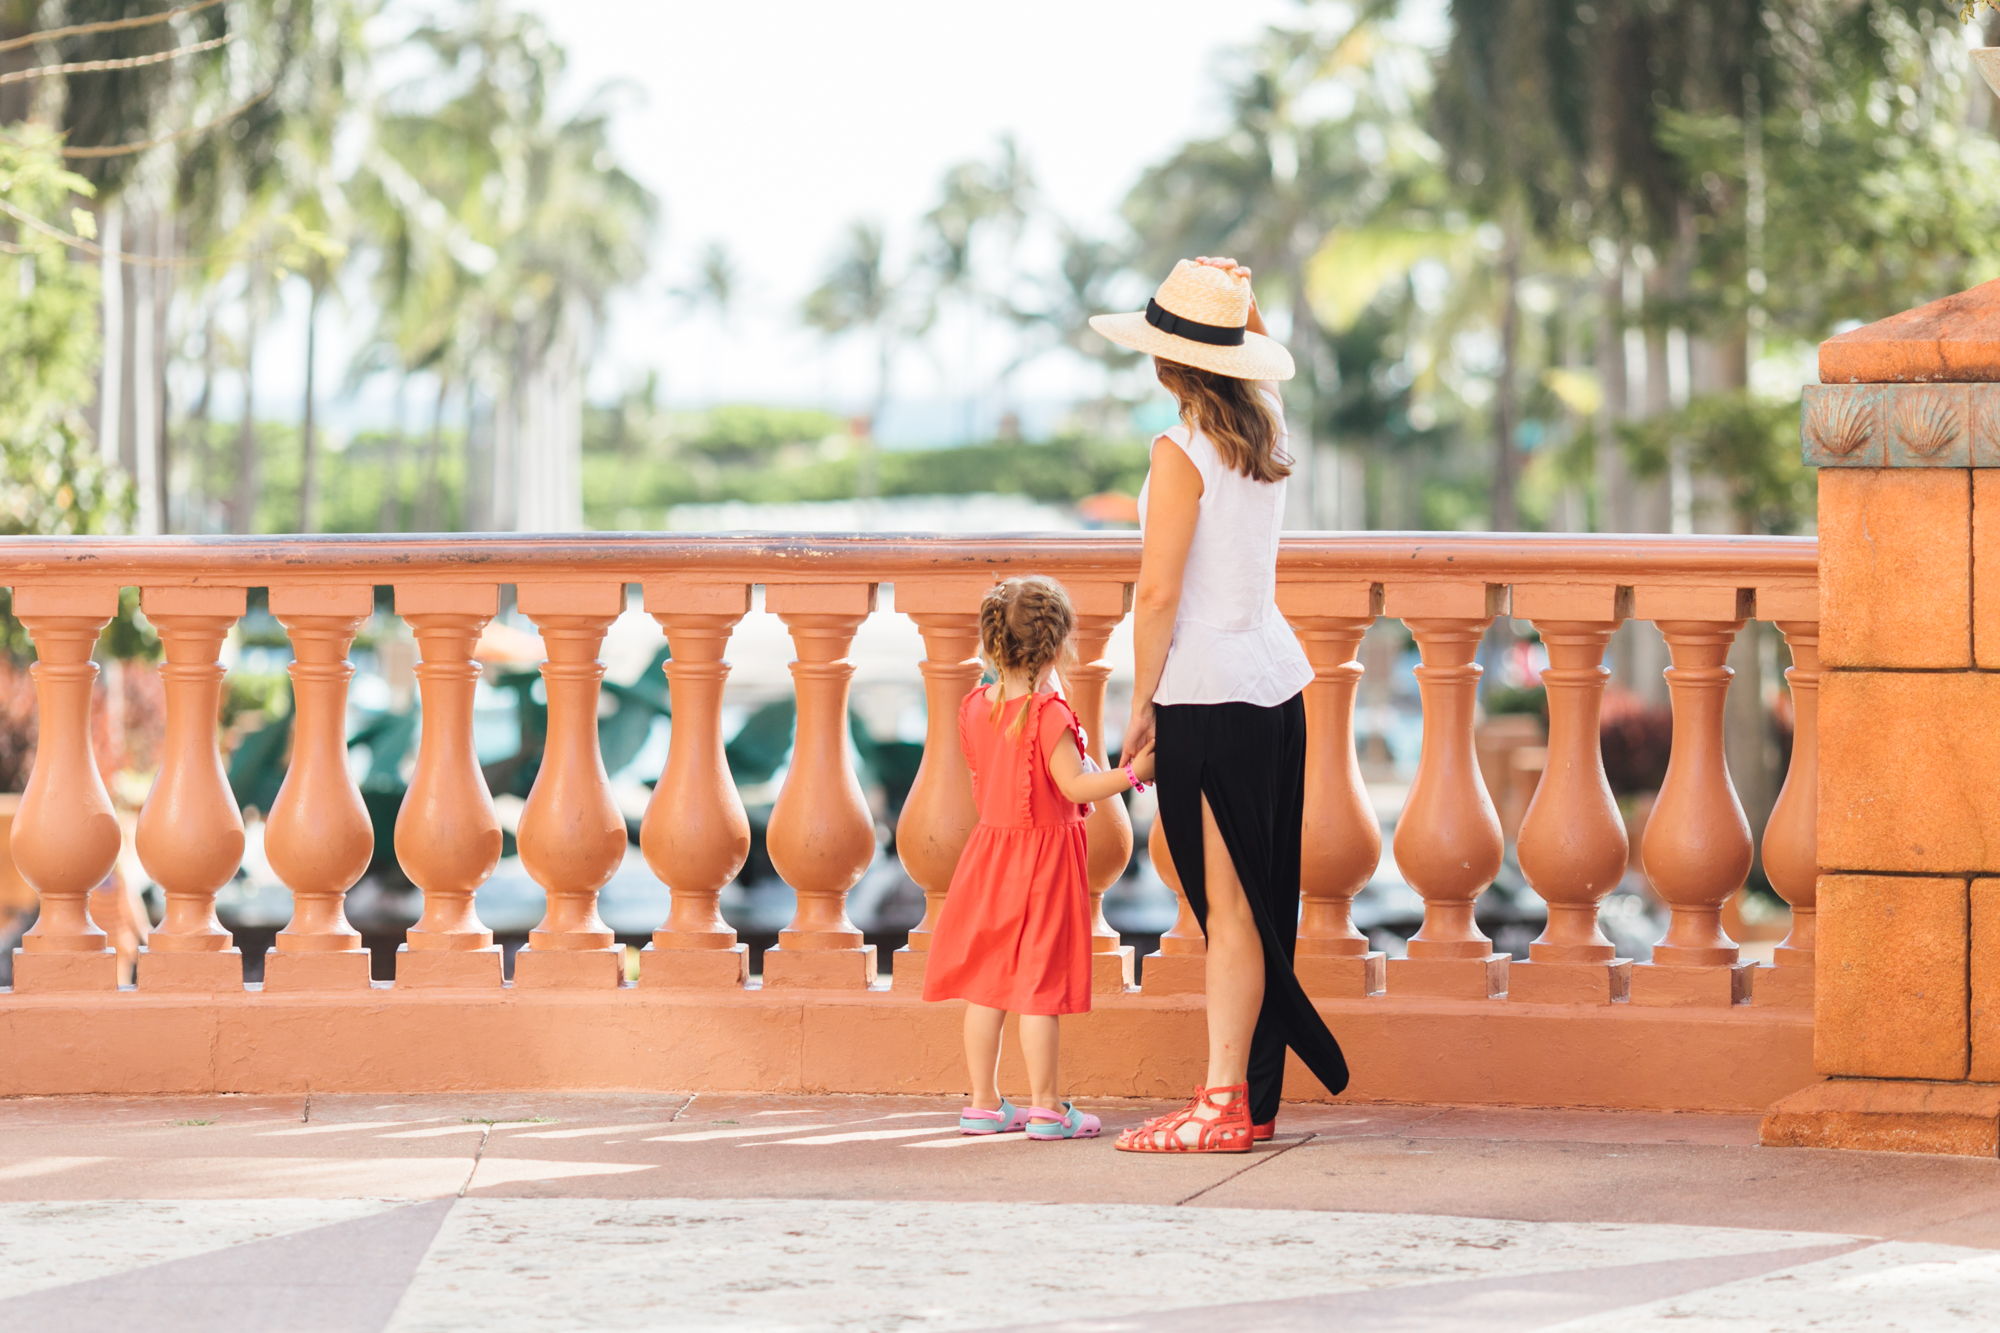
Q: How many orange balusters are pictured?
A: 15